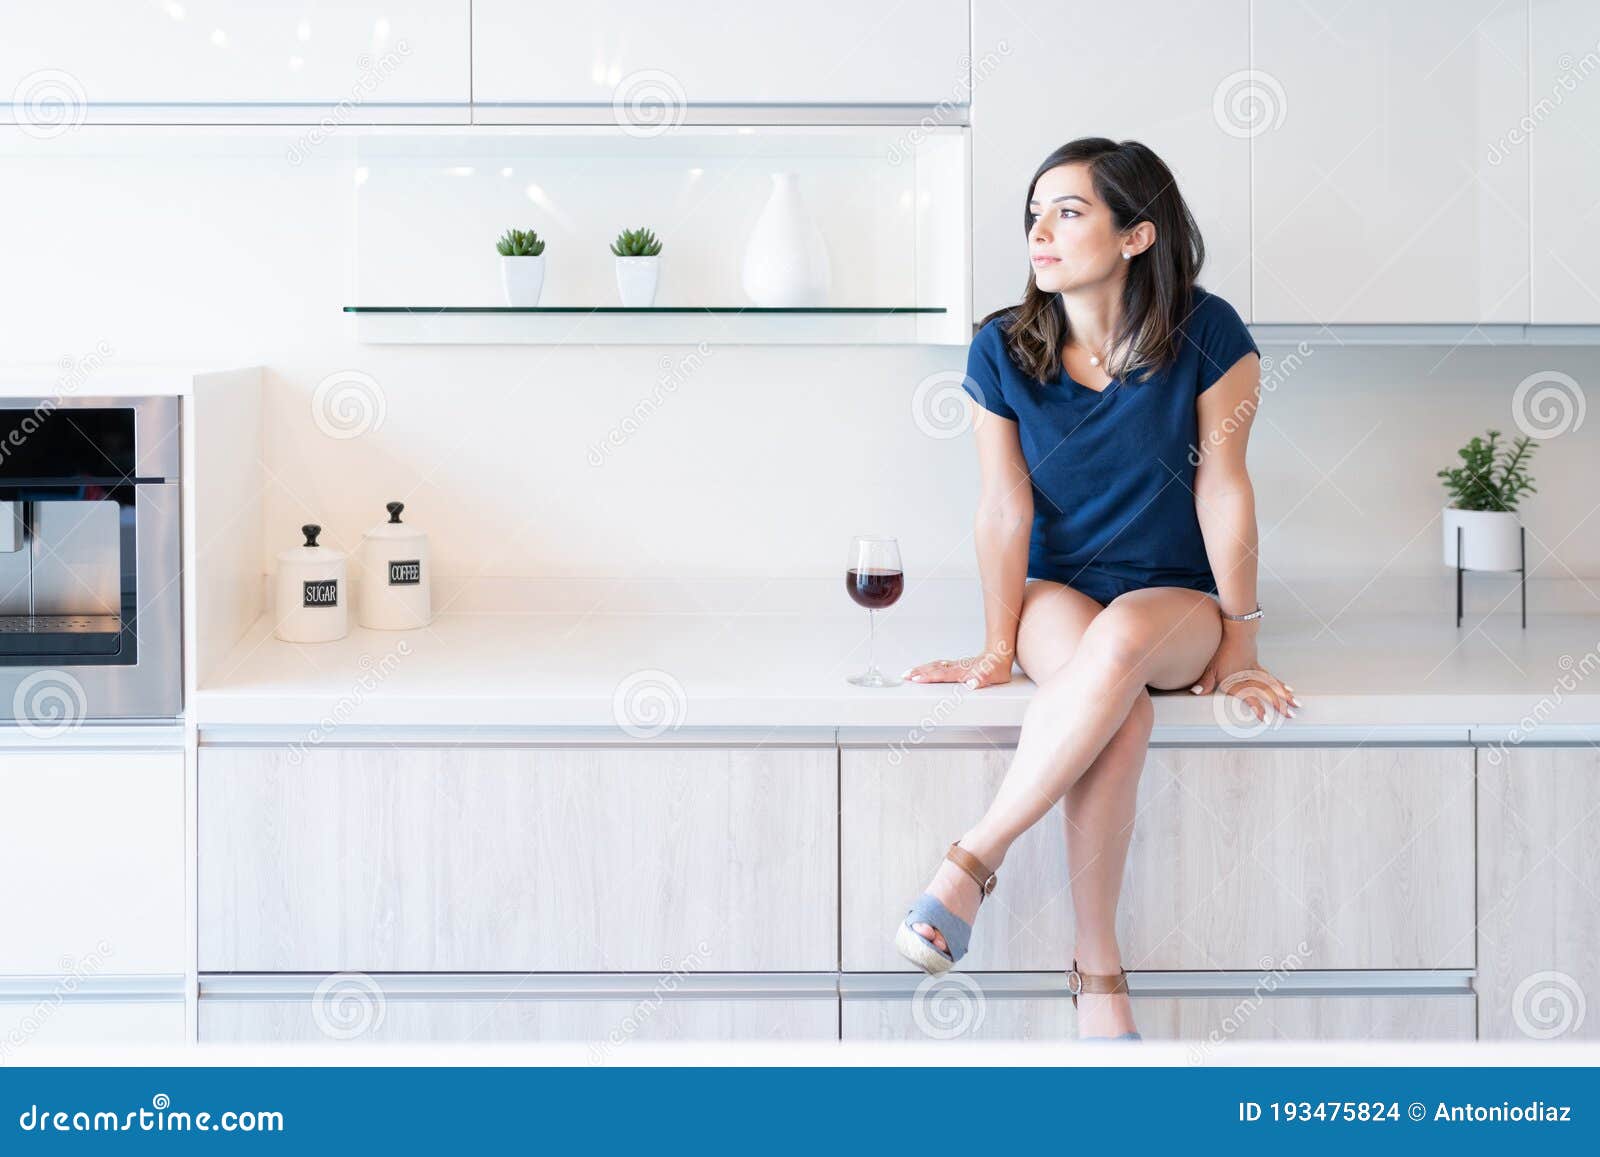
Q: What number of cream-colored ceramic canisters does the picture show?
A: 2